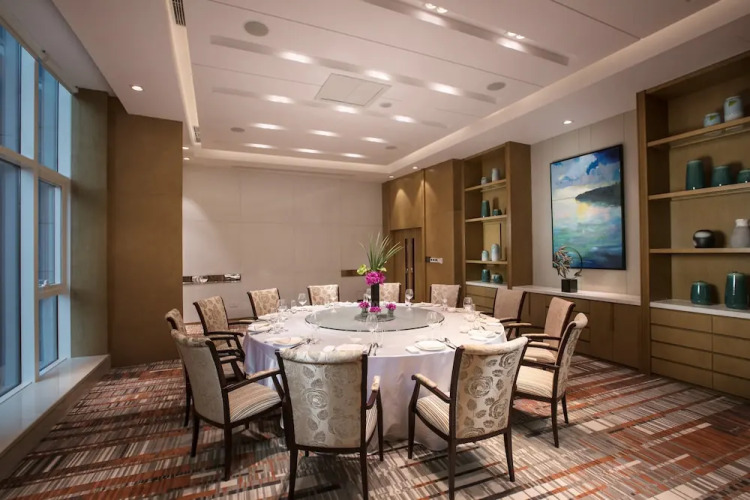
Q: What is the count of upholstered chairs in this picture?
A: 12